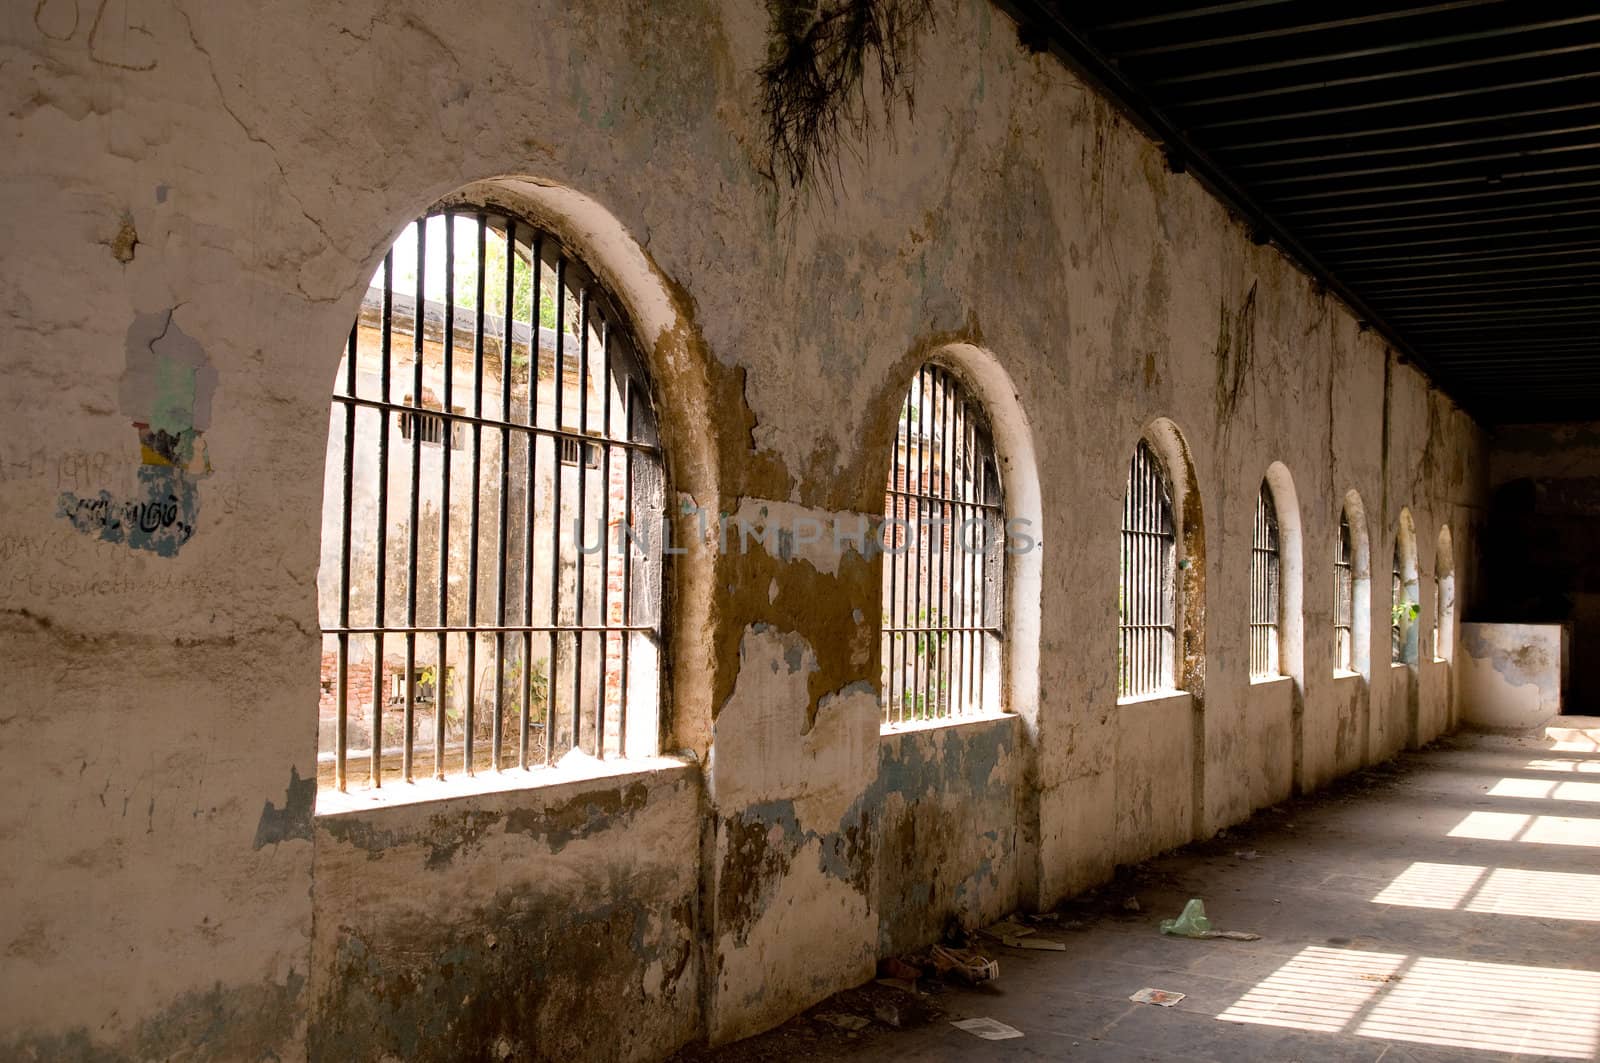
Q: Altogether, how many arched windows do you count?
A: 7